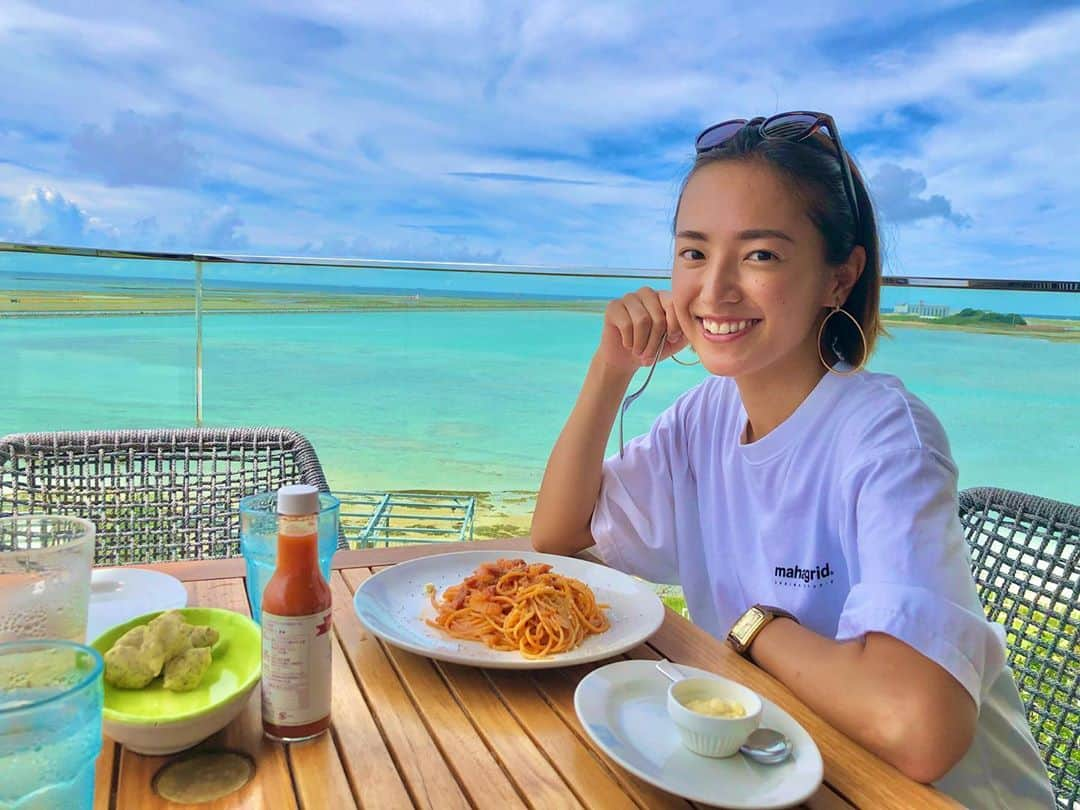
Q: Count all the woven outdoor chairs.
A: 2